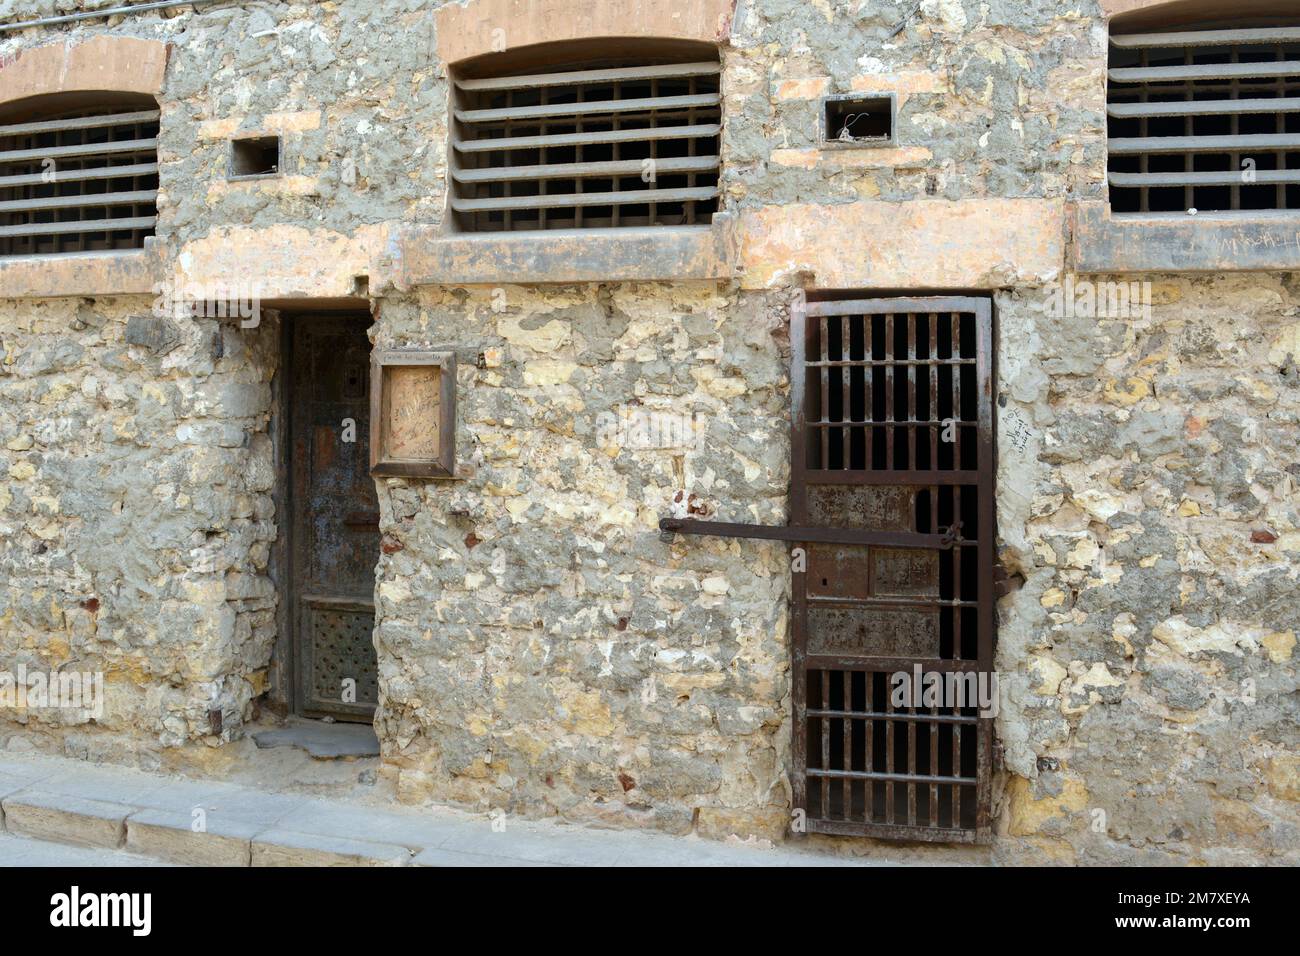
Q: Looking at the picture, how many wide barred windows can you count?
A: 3